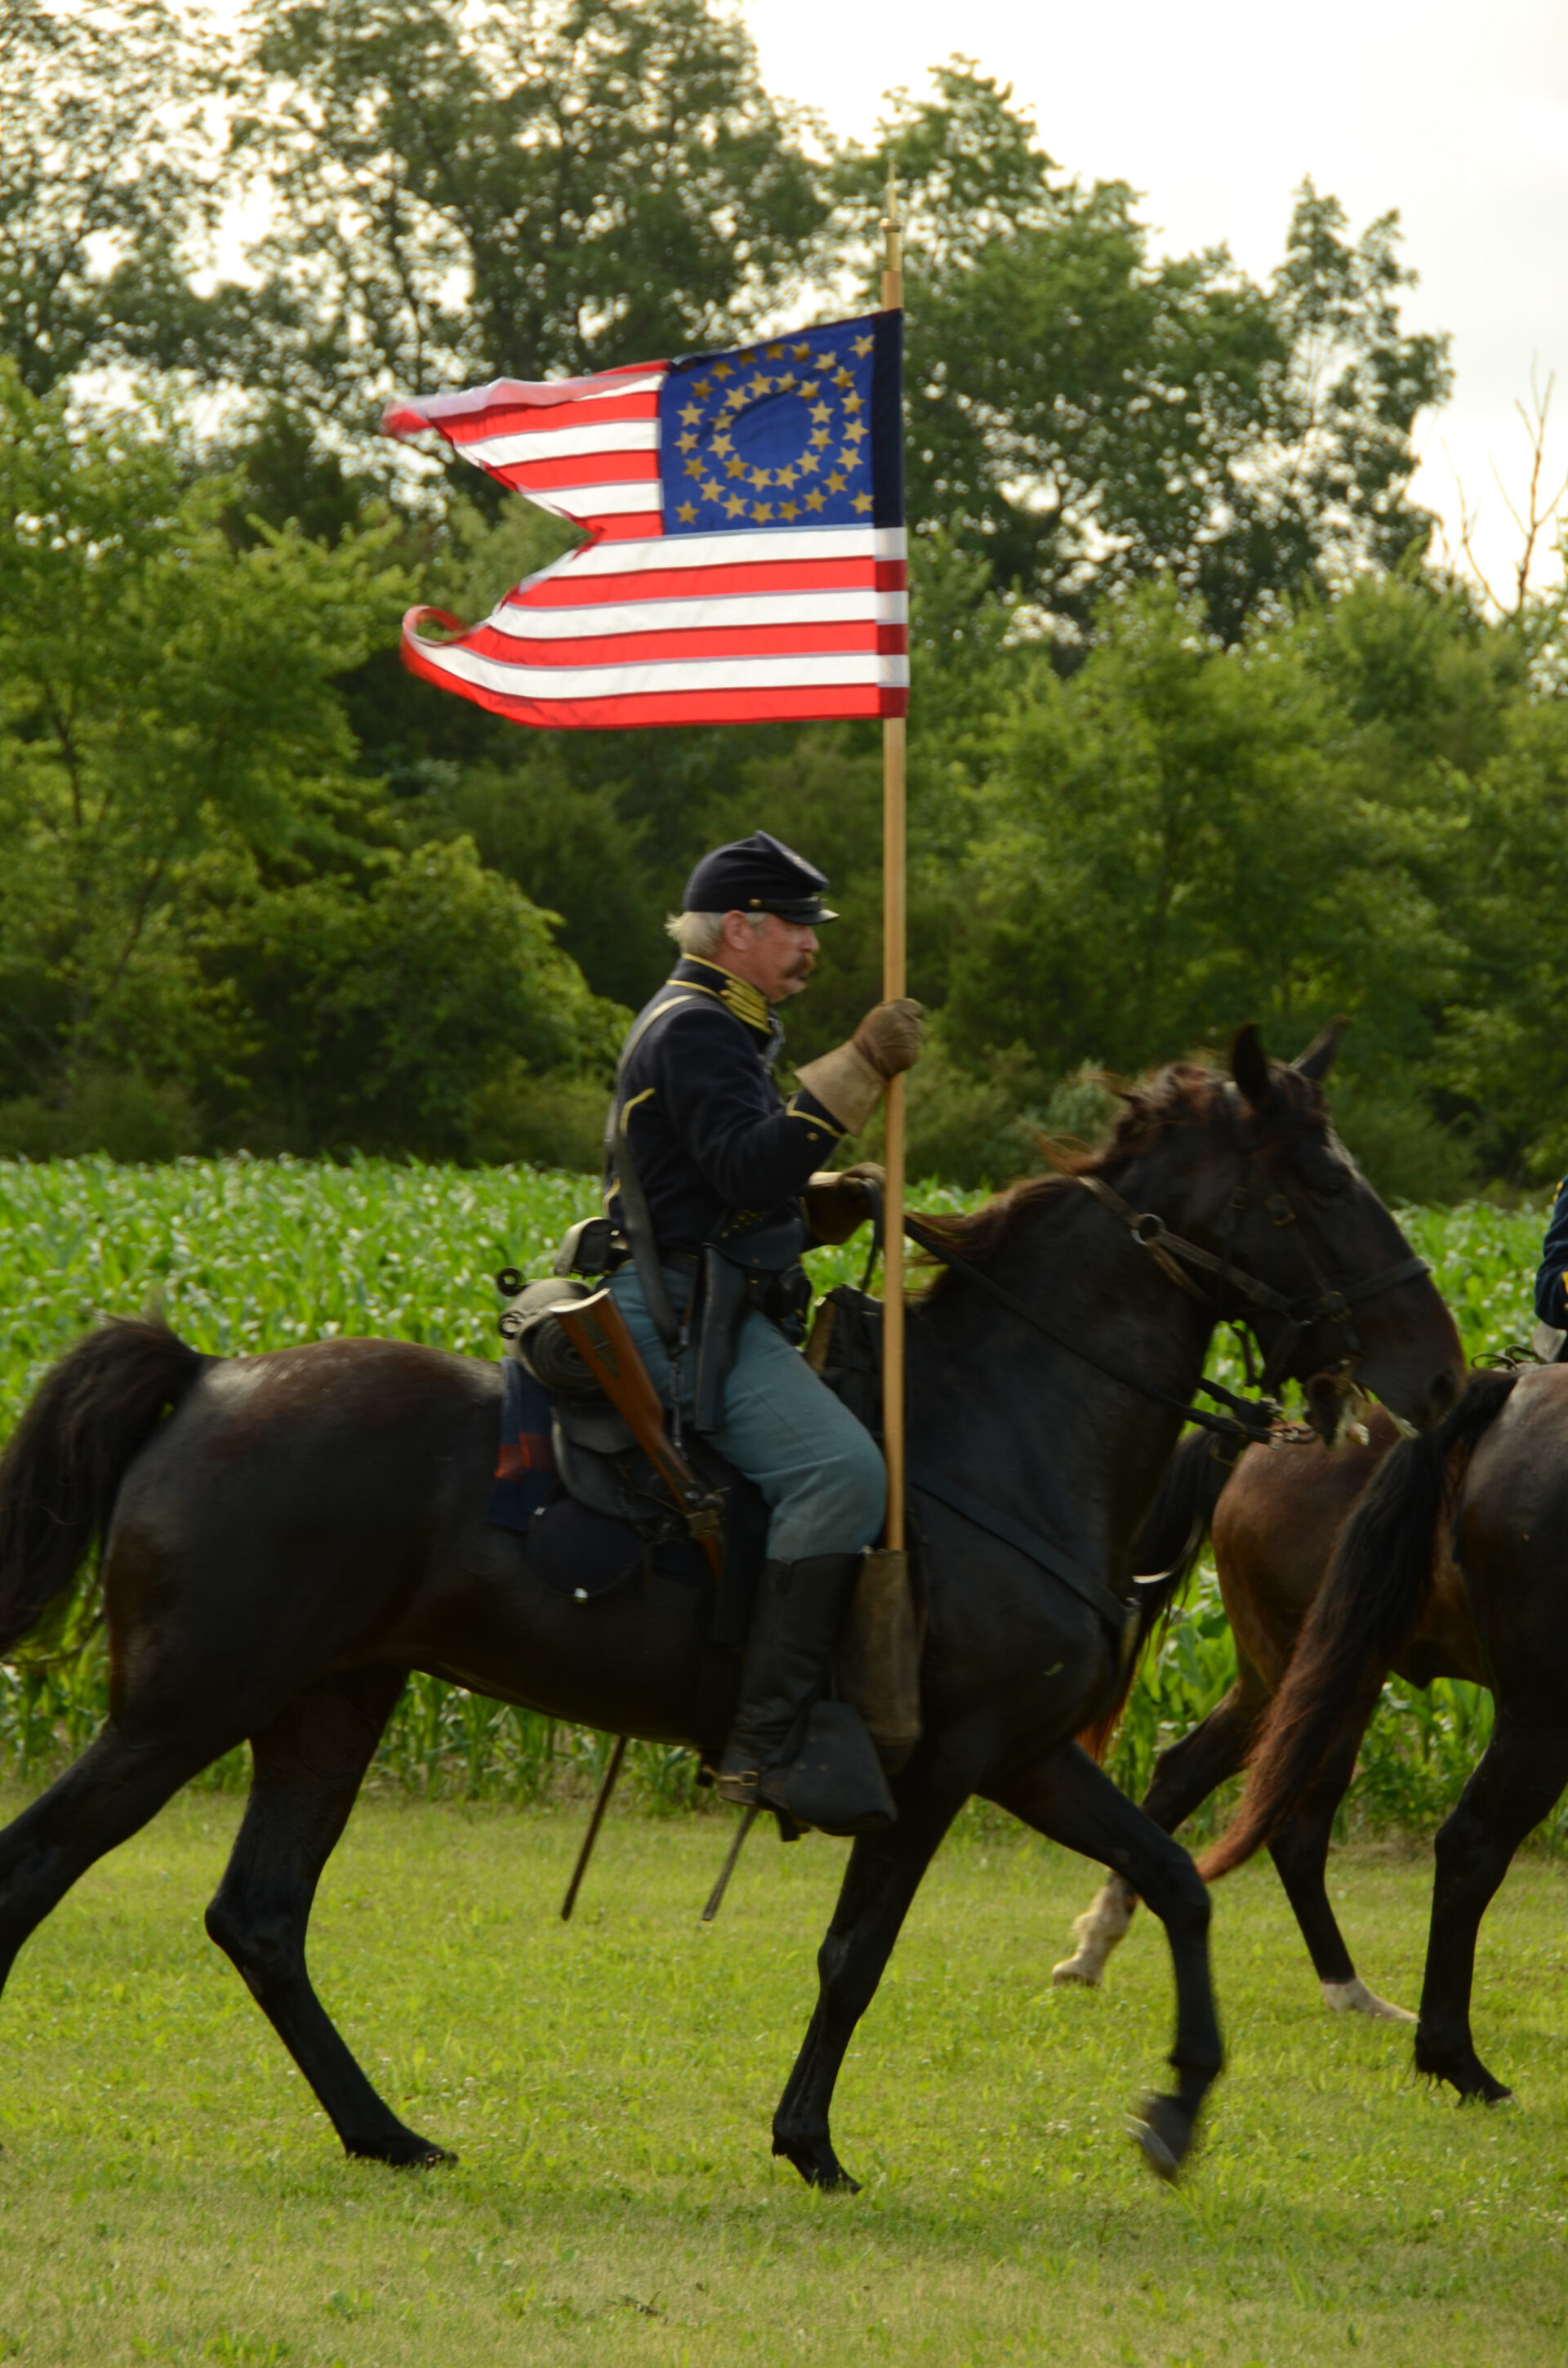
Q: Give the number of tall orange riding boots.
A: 0